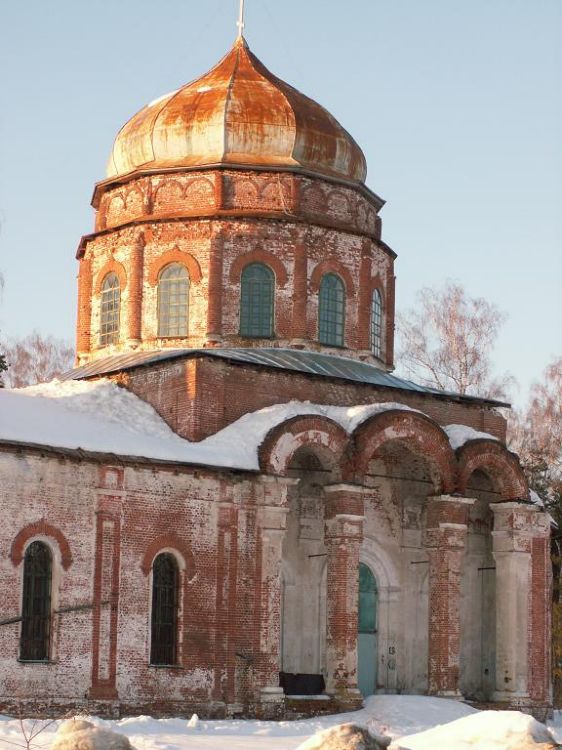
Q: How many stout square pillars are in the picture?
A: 4